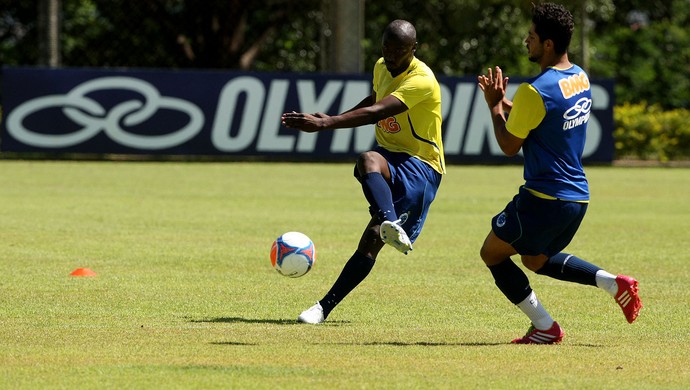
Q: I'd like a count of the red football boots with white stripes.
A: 2